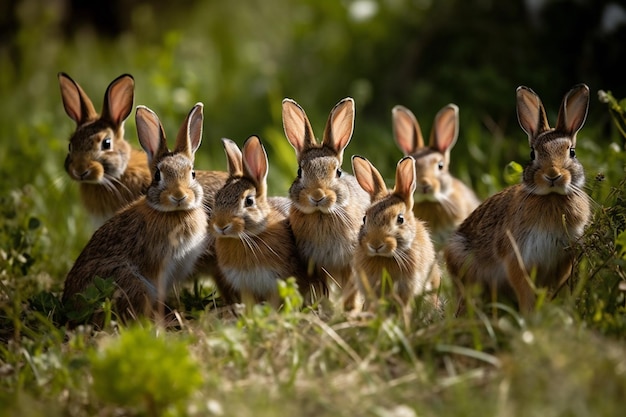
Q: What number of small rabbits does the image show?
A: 7